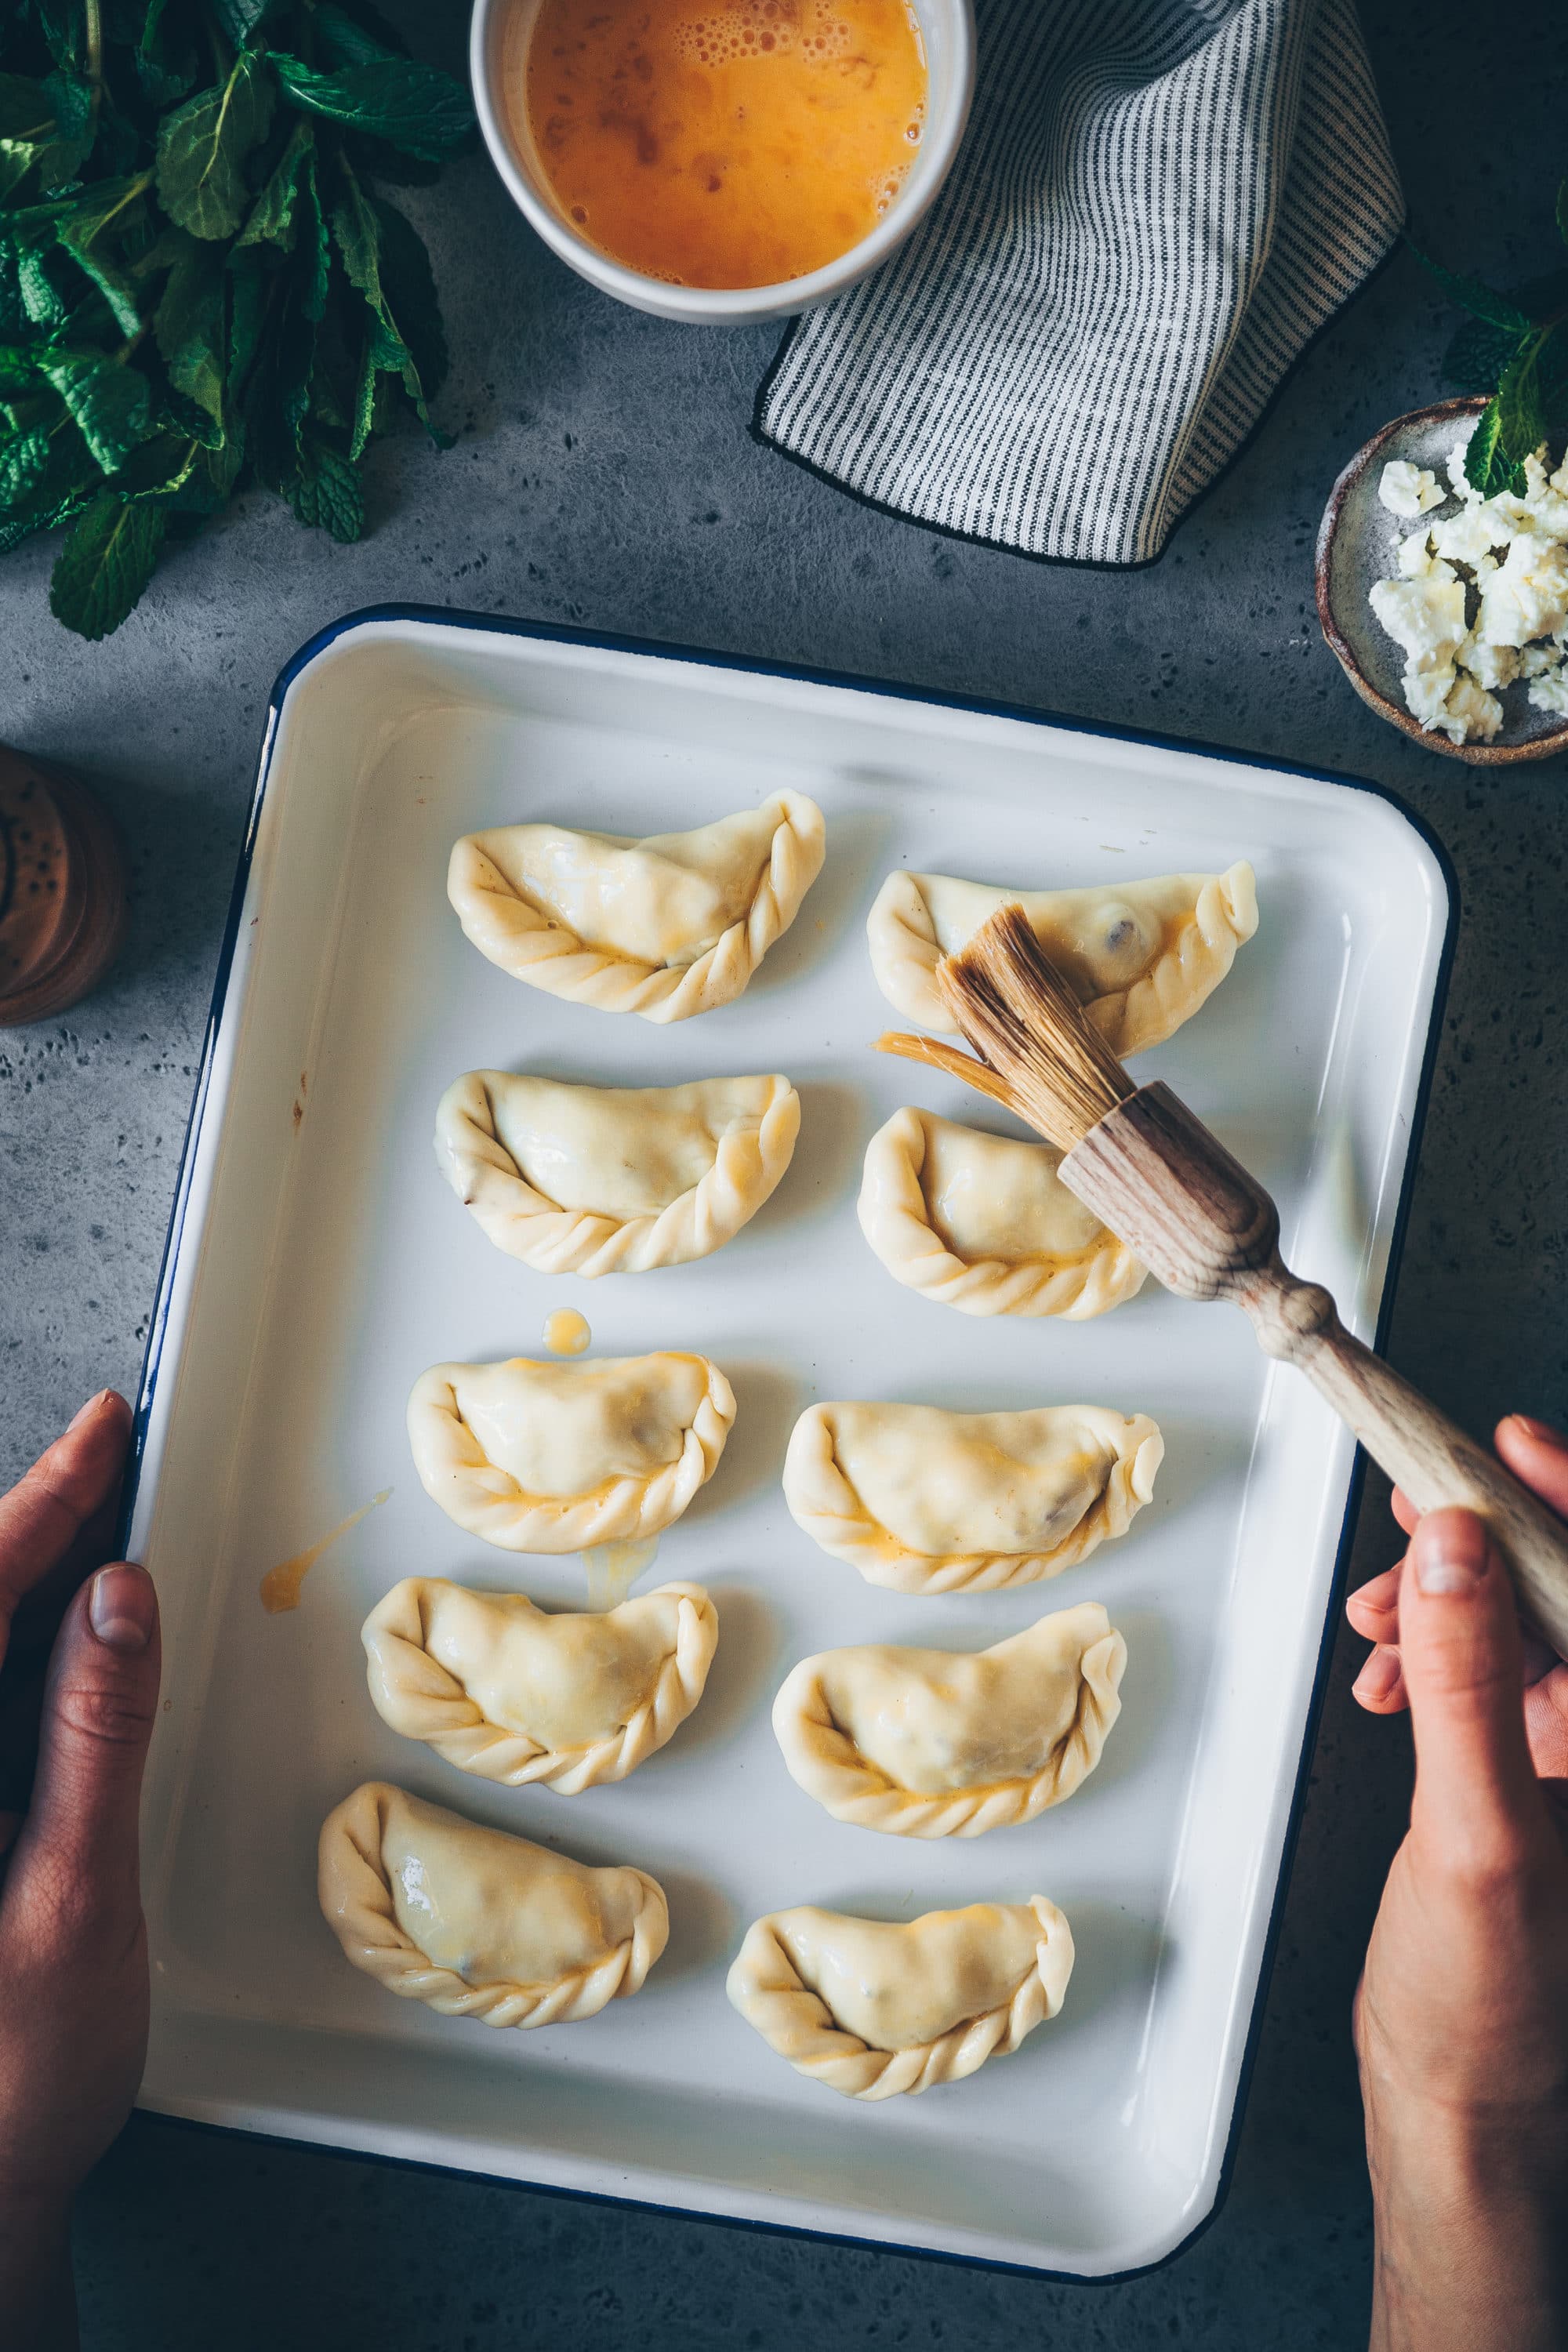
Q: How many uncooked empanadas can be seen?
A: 10